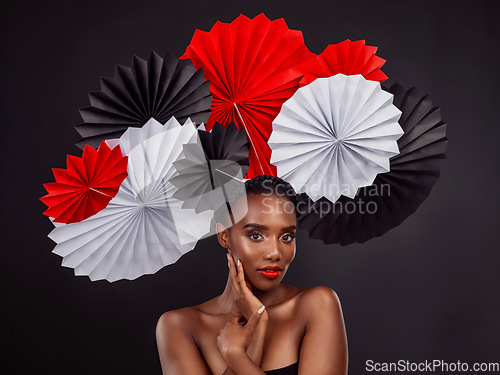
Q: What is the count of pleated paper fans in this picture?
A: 8